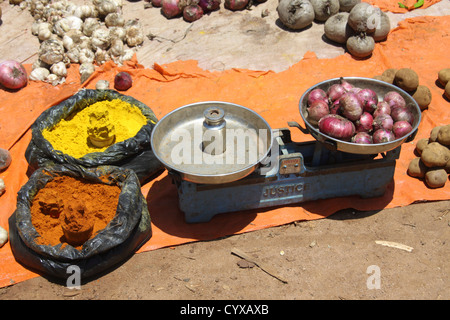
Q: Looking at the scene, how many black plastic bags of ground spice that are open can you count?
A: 2